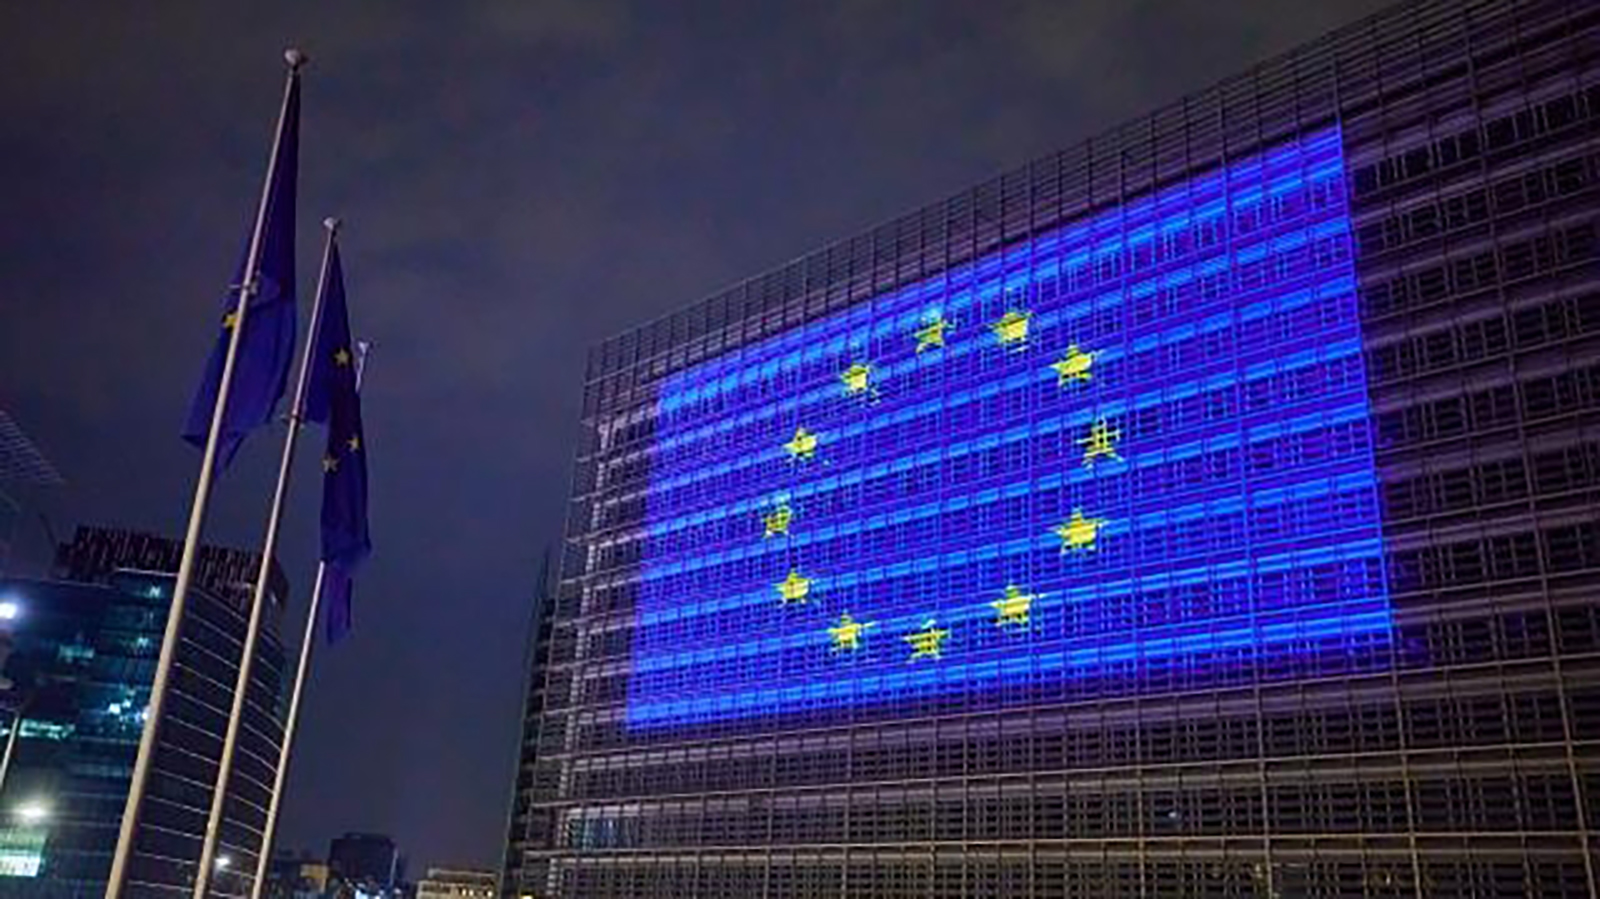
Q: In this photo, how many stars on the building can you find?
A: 12